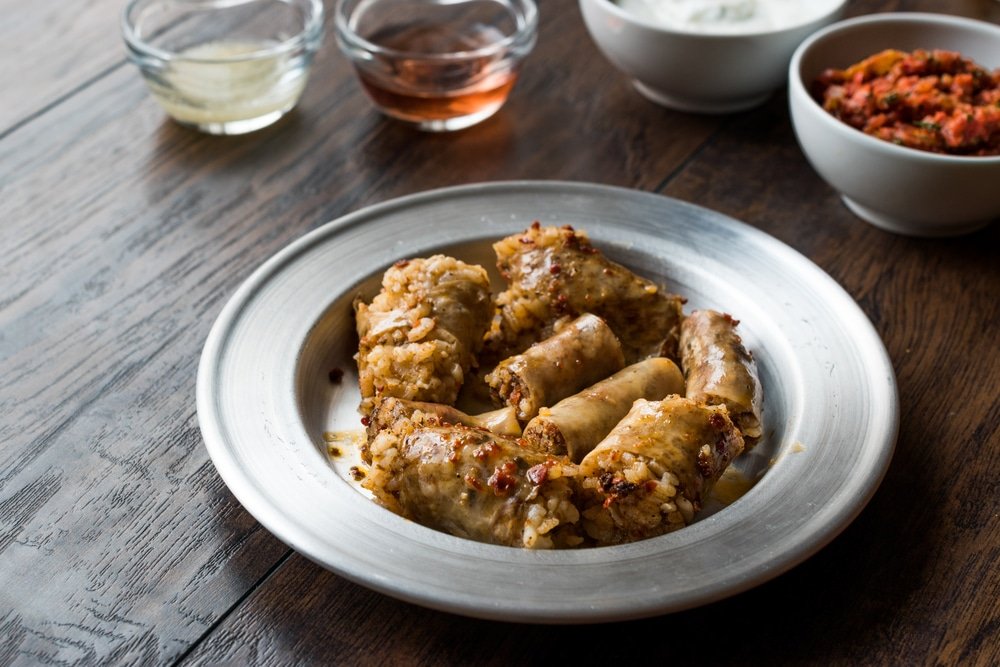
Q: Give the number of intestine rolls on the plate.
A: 8